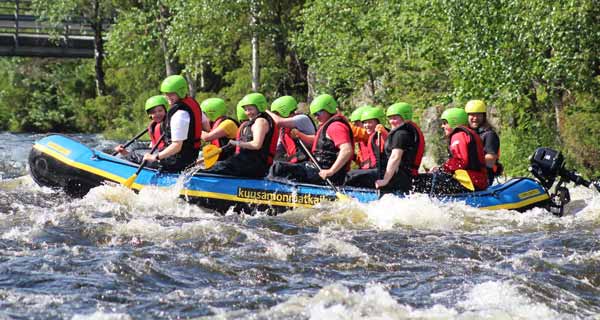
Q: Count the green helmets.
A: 11